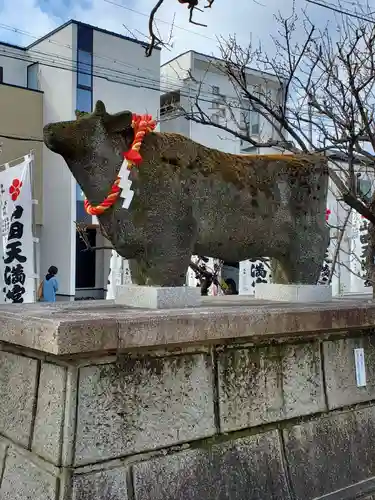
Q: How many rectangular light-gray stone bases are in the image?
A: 2